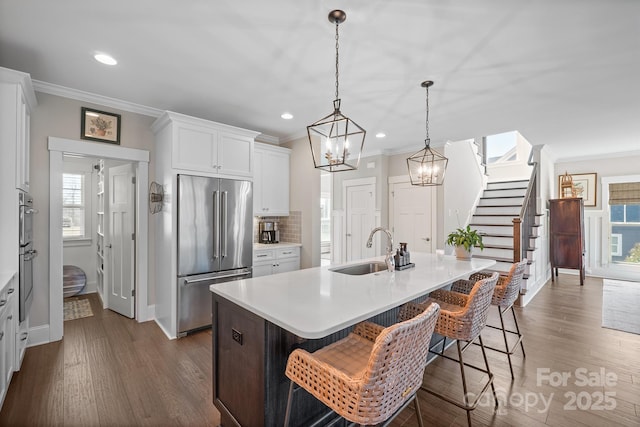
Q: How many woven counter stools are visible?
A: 3